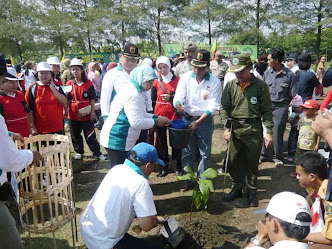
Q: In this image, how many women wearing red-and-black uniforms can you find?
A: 5